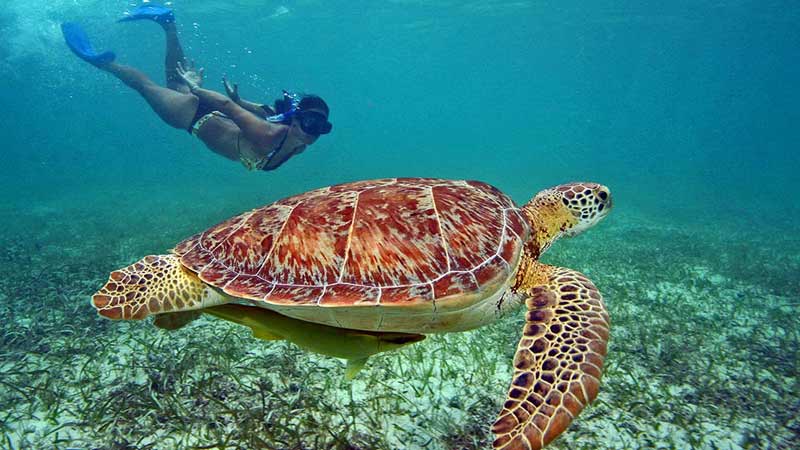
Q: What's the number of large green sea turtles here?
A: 1